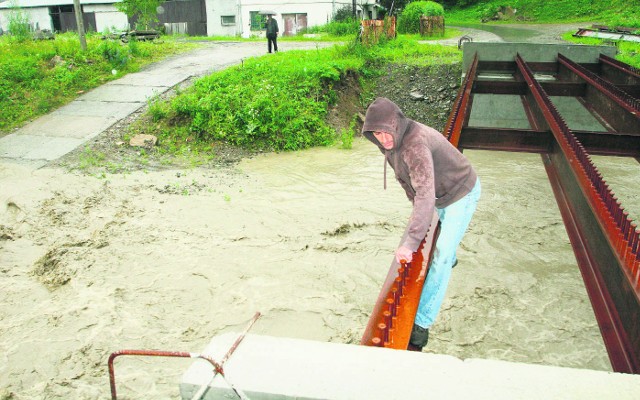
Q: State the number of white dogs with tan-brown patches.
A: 0